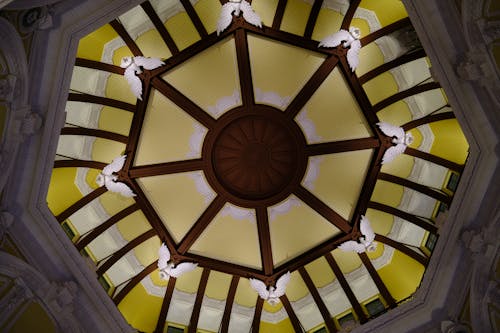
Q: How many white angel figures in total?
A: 8